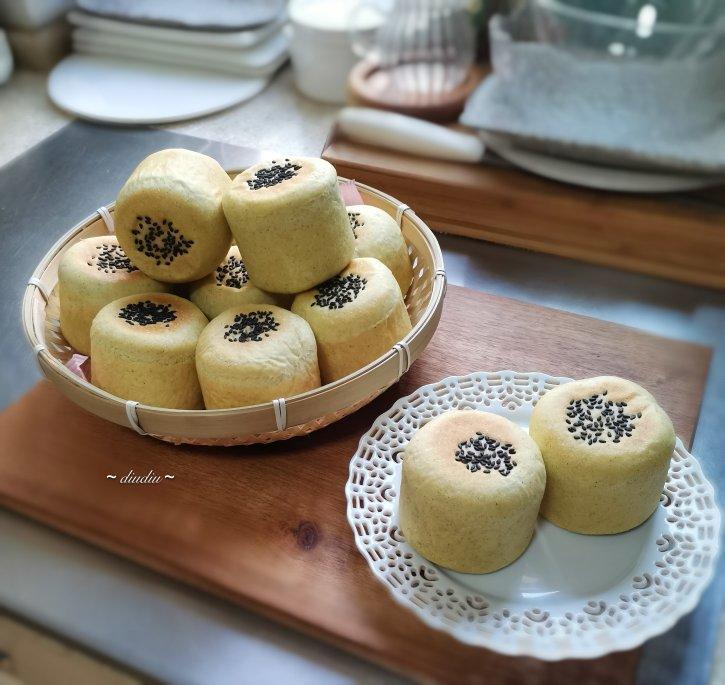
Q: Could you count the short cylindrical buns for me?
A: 10